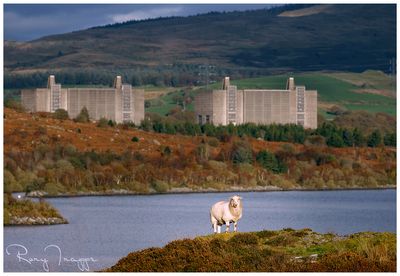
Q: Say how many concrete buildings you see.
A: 2